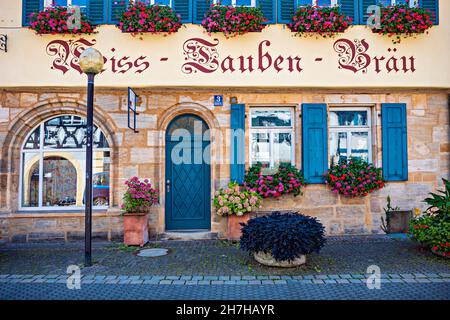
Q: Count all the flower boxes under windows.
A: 7